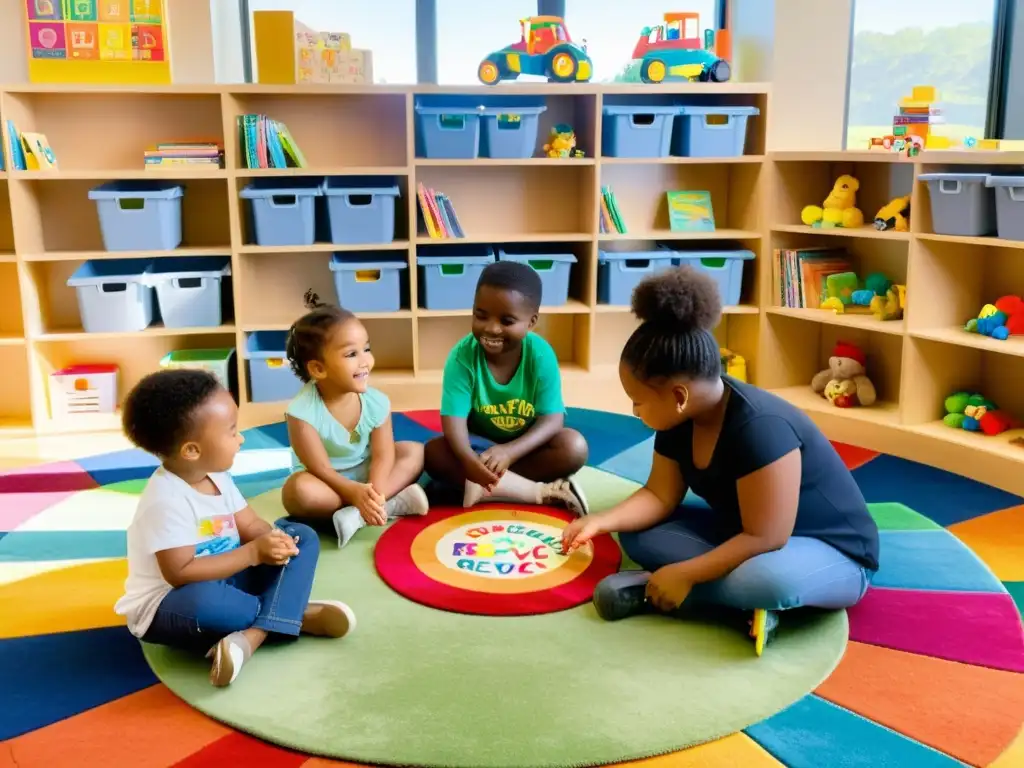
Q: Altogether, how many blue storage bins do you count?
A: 15